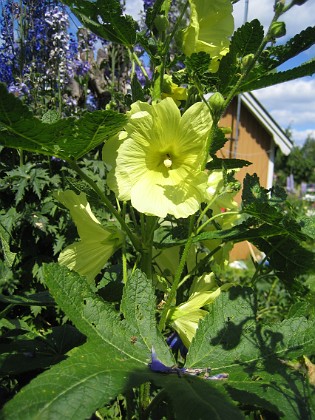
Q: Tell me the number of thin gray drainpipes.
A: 1